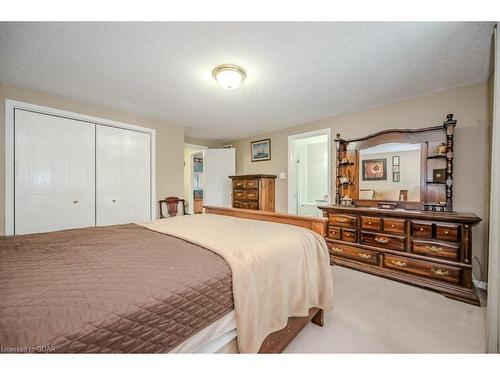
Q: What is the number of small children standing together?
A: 0